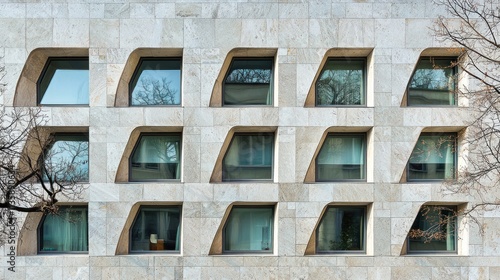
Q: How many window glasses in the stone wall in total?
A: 15